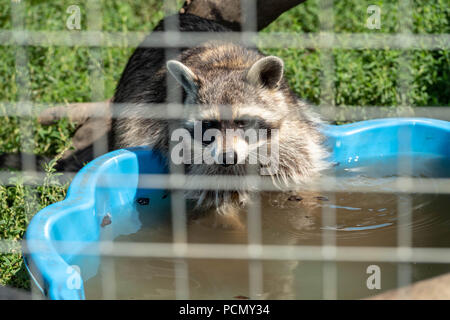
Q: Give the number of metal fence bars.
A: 10